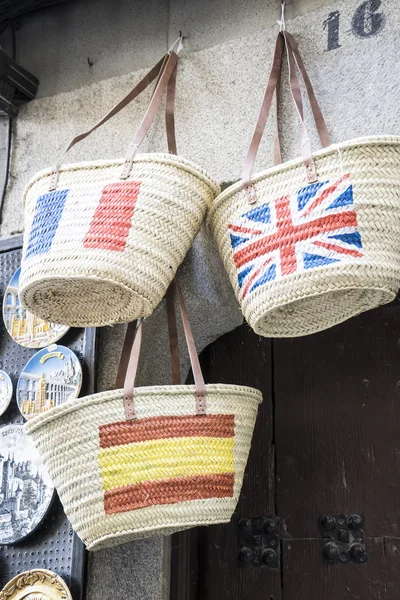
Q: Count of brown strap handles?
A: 6